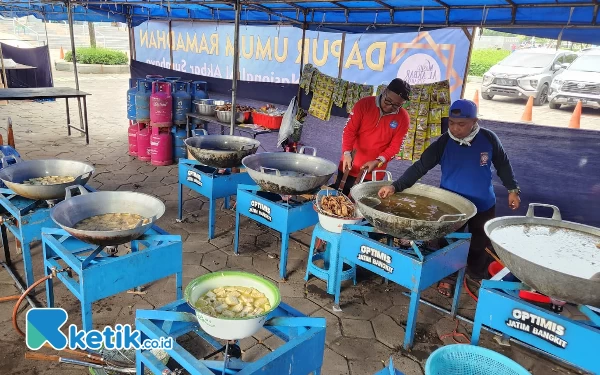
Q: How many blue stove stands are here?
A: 7